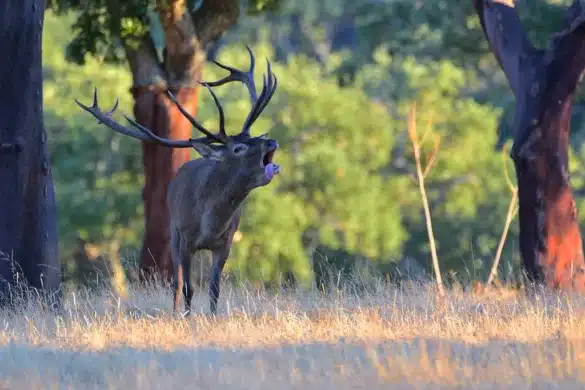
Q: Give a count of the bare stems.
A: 2